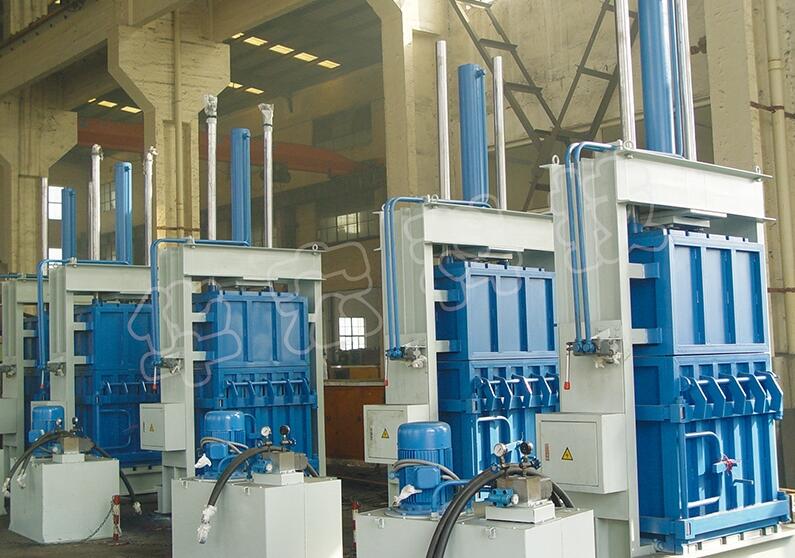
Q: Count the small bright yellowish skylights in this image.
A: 10